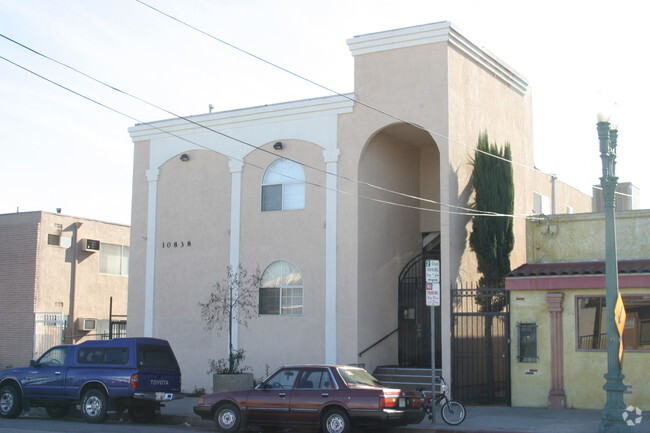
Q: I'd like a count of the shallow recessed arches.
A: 2